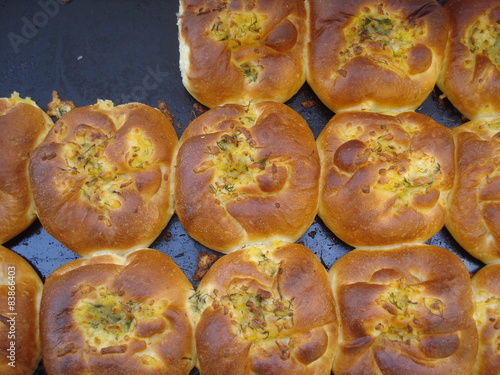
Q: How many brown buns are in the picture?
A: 13